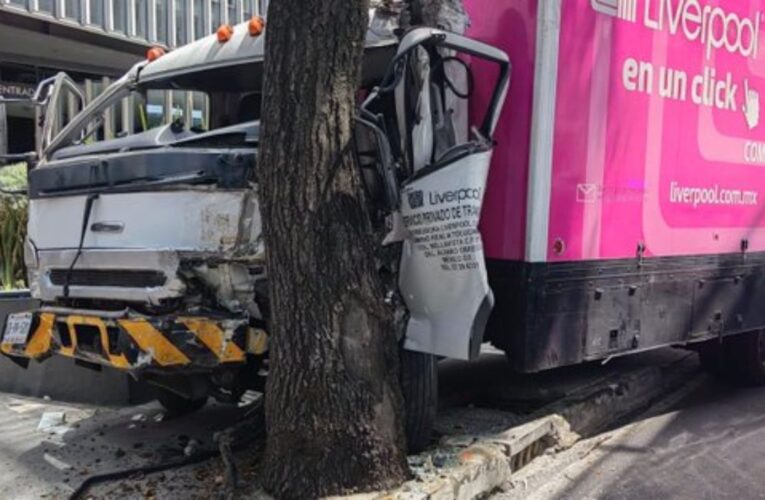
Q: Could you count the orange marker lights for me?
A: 3